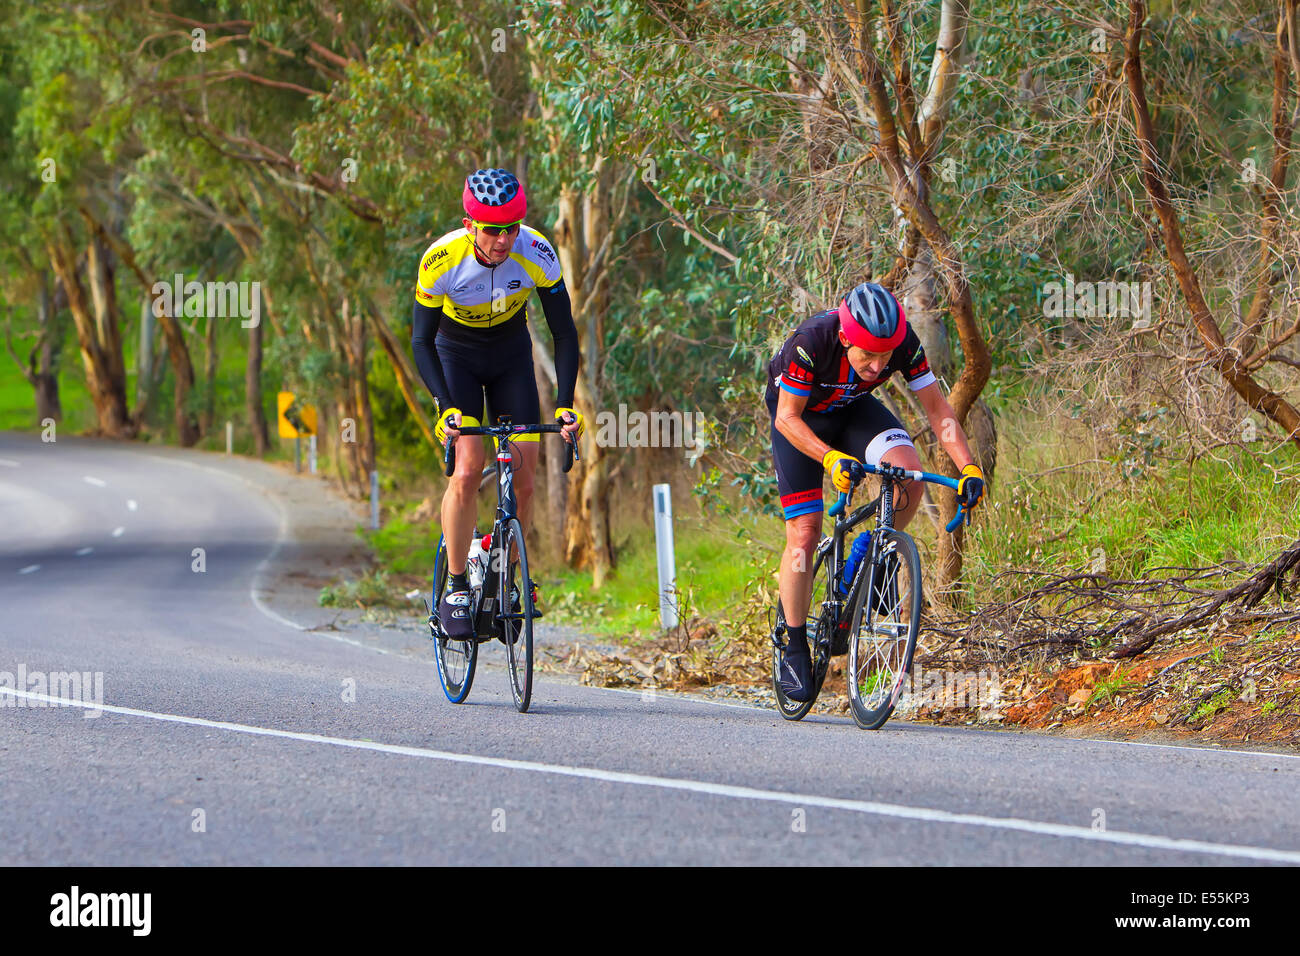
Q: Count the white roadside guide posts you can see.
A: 4